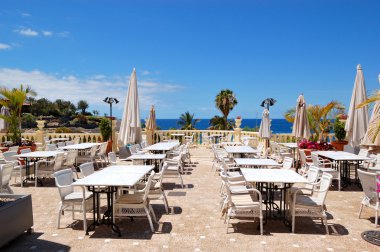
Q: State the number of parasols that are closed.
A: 6